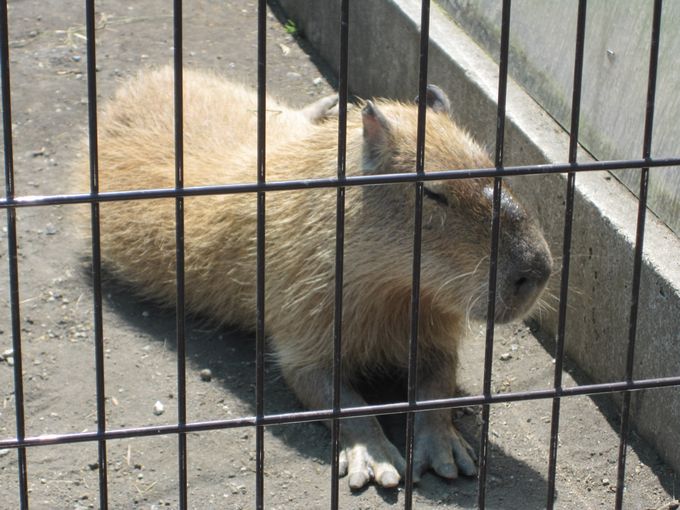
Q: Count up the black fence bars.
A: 11